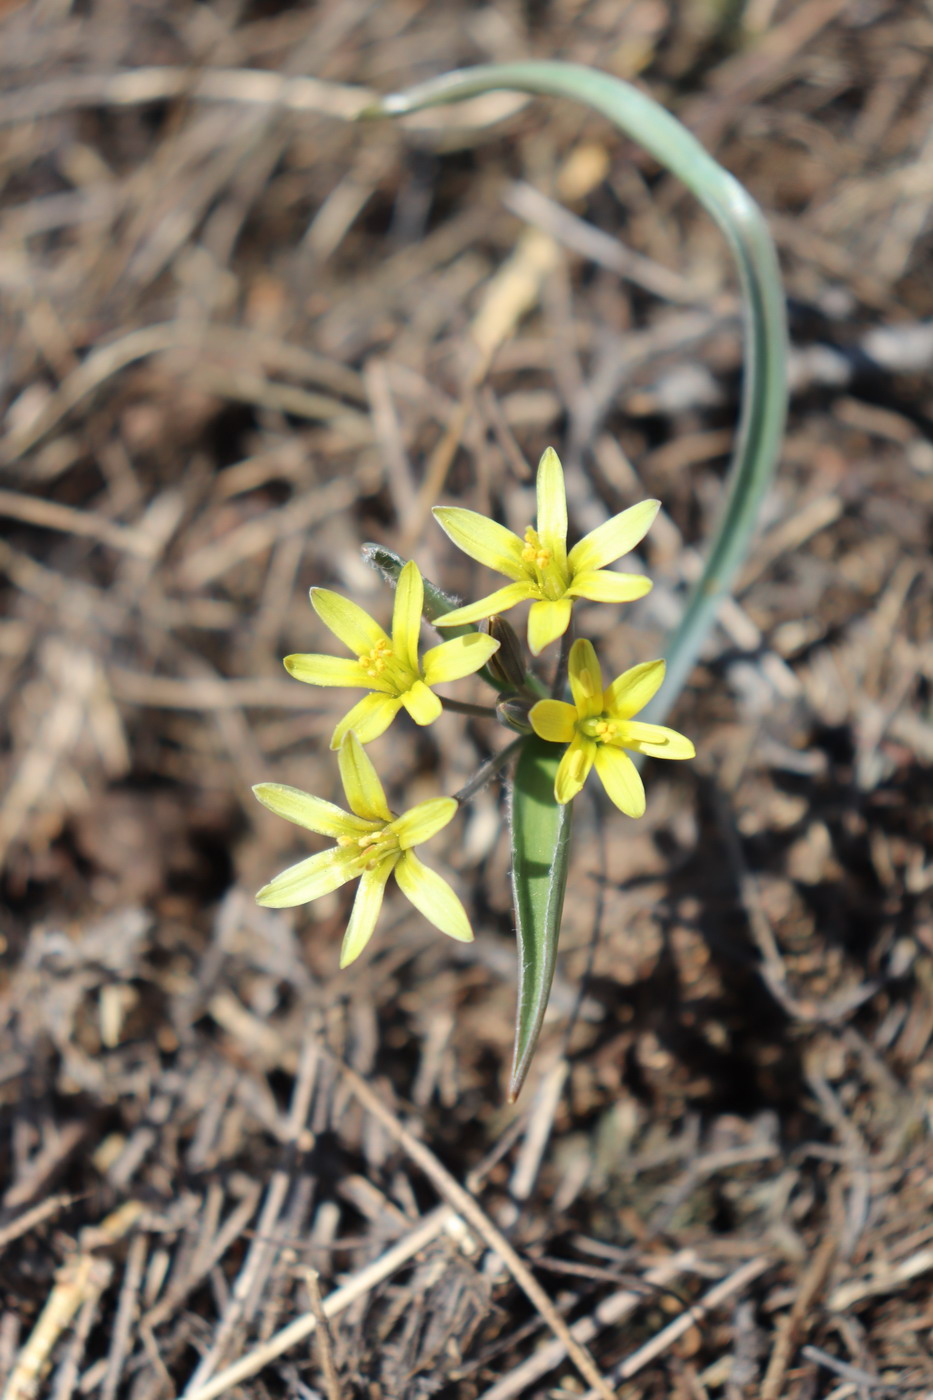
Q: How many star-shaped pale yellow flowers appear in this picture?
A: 4